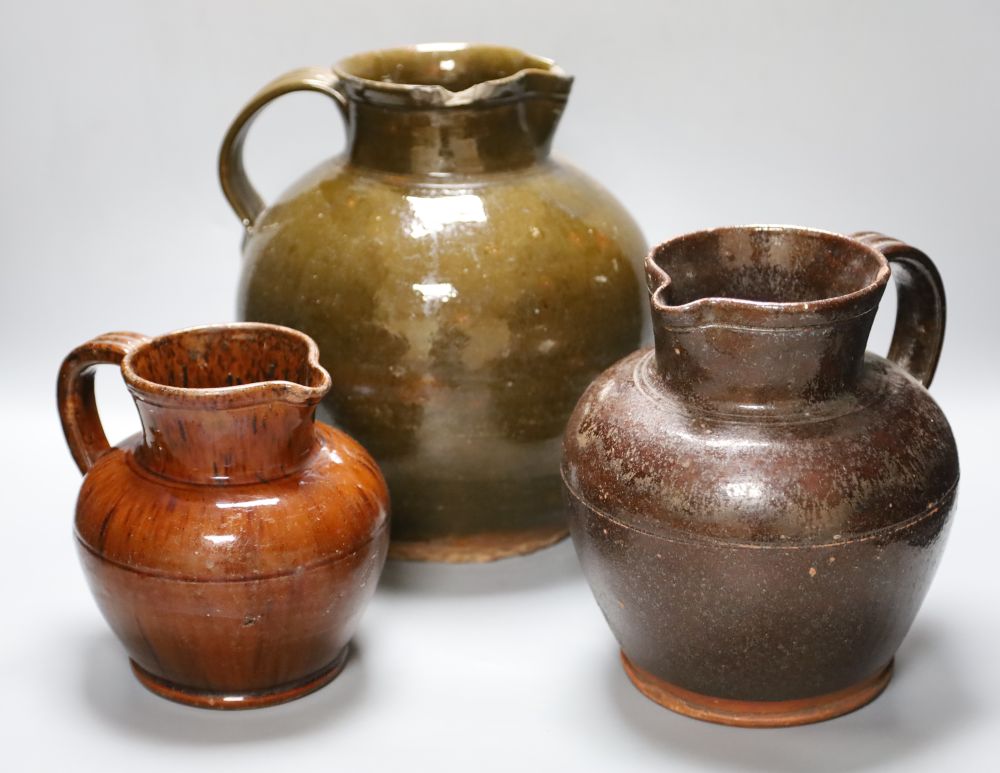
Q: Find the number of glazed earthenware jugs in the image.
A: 3